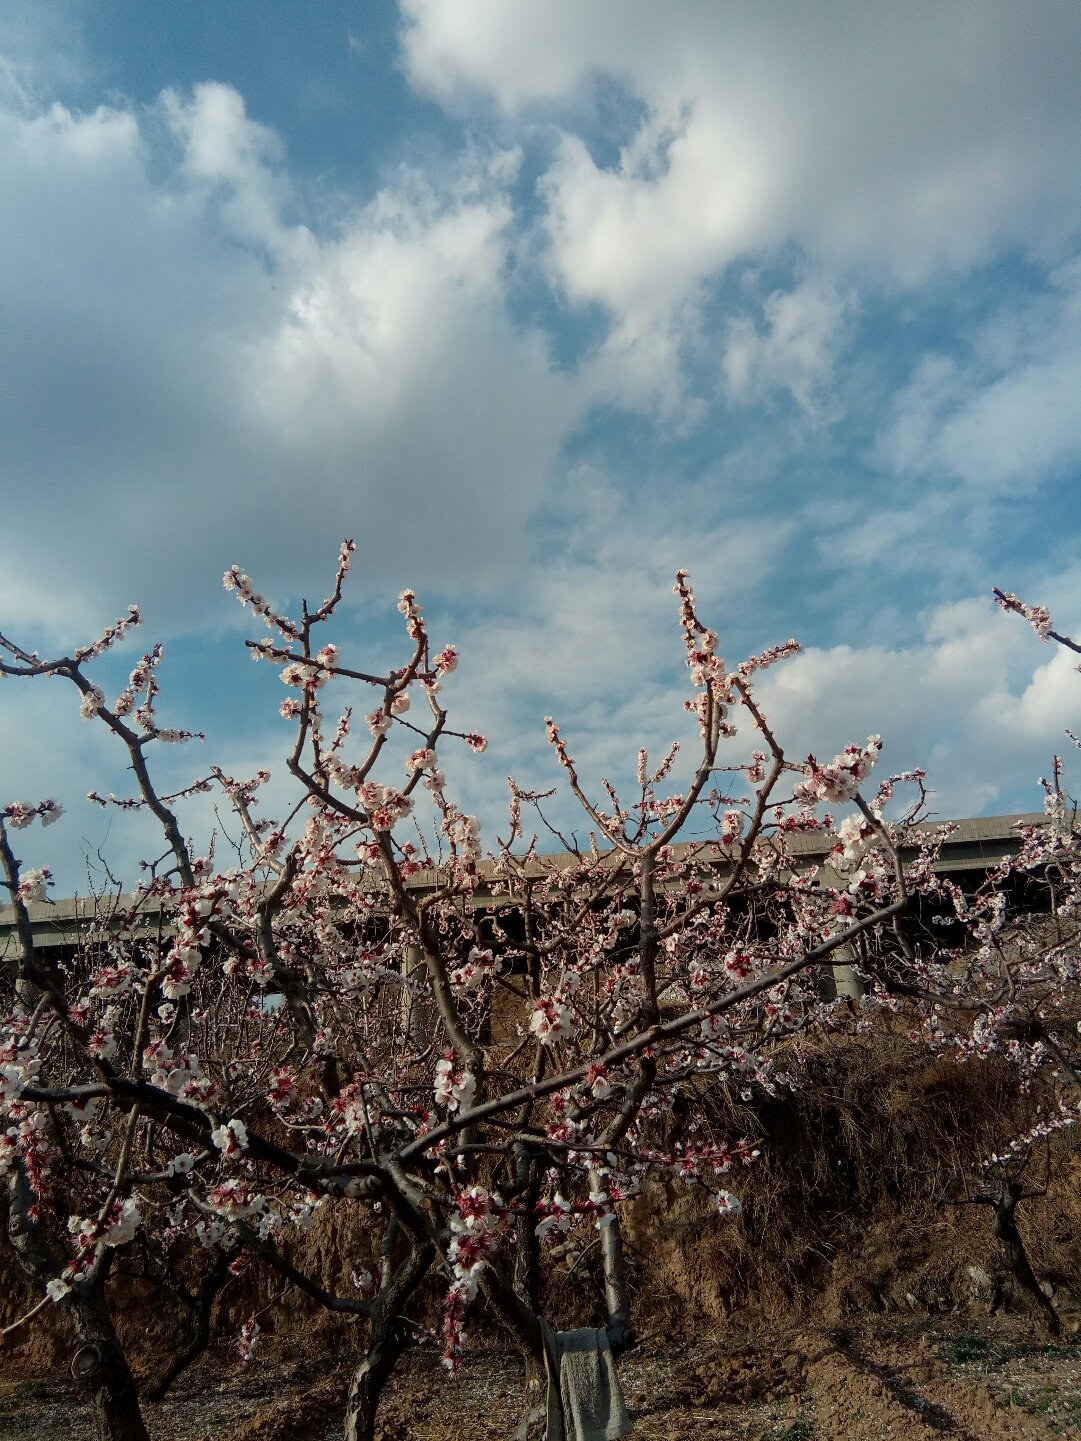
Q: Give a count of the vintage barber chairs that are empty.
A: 0